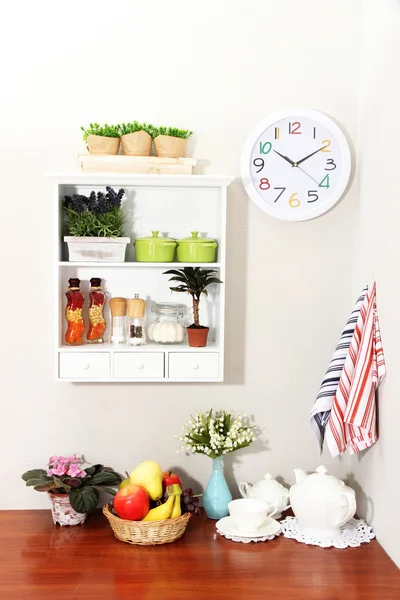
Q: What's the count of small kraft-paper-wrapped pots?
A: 3